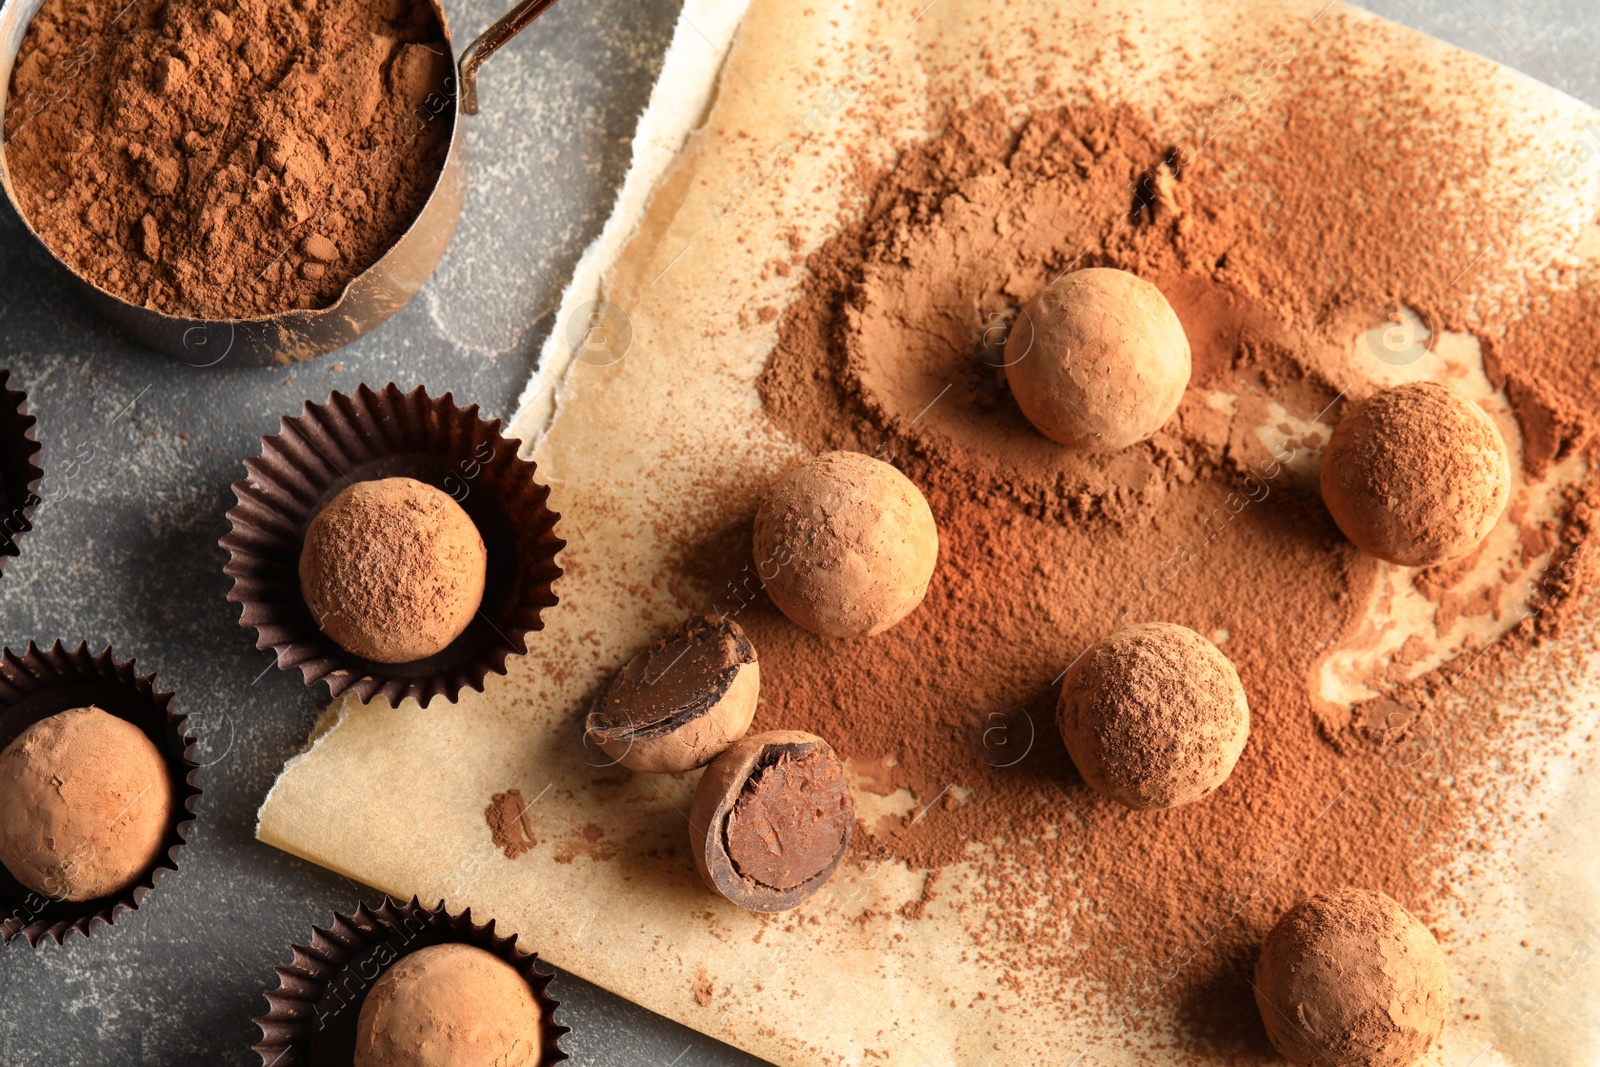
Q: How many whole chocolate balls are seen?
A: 8